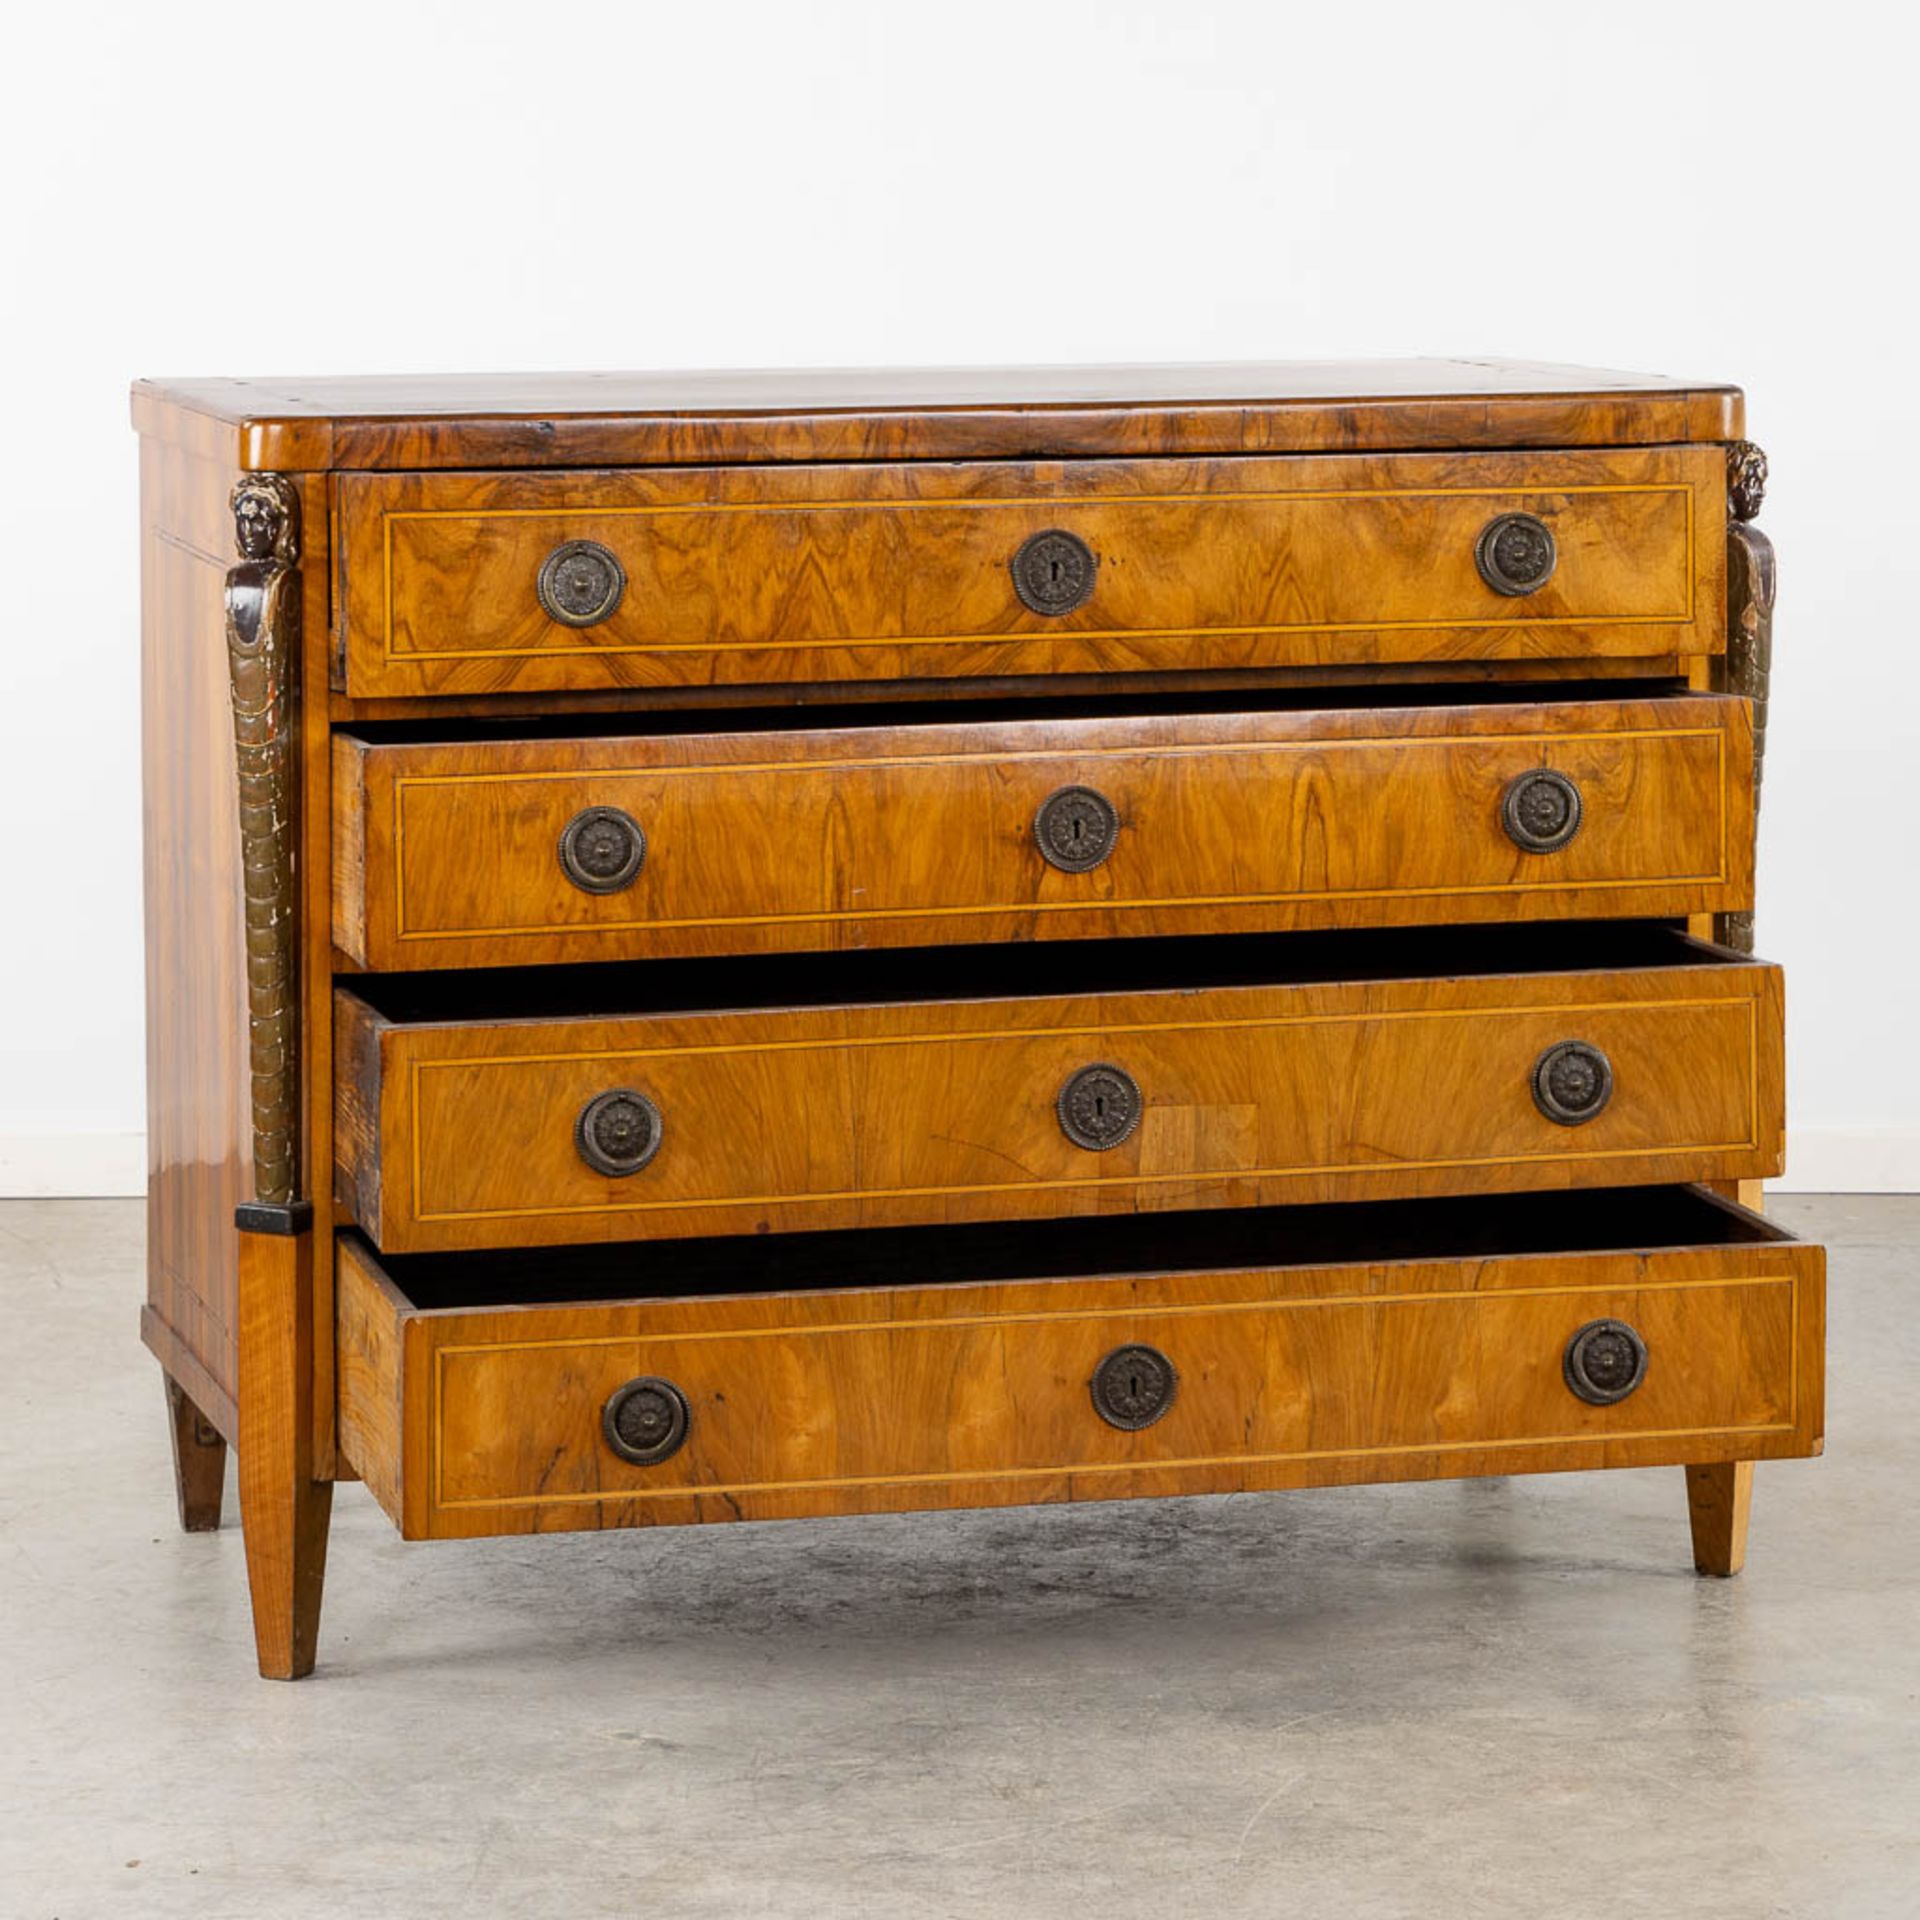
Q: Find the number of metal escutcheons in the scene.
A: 4